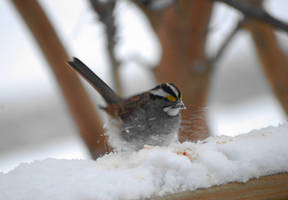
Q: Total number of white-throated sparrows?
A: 1